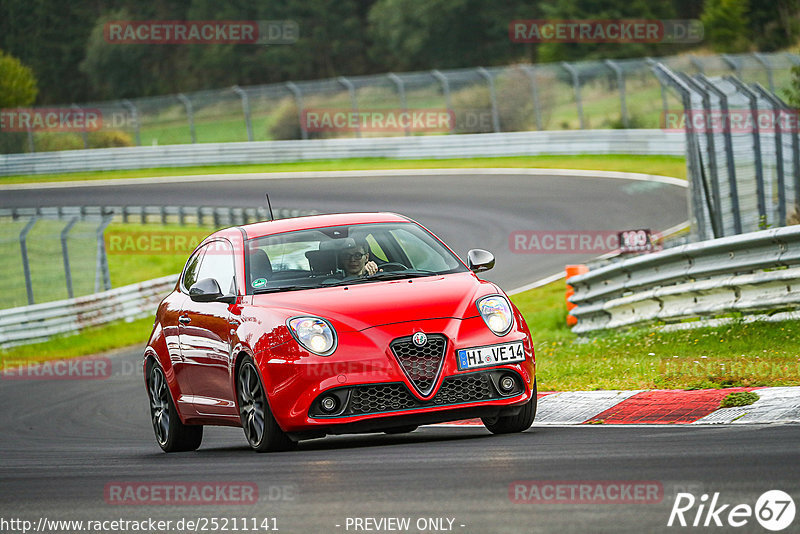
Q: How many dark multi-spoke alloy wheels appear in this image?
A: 2